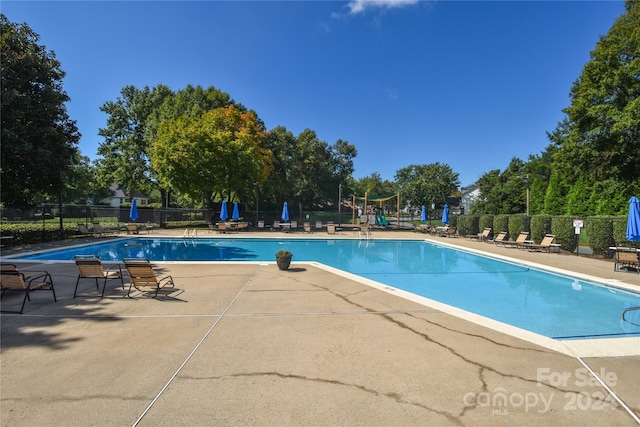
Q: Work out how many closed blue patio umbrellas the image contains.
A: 7